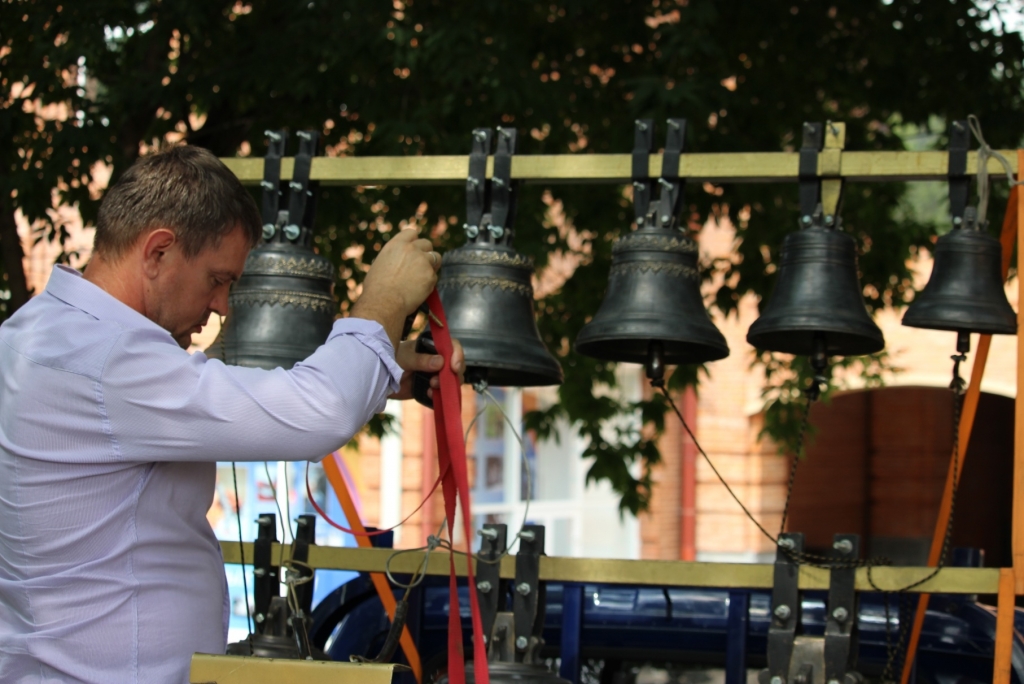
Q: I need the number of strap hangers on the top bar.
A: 9